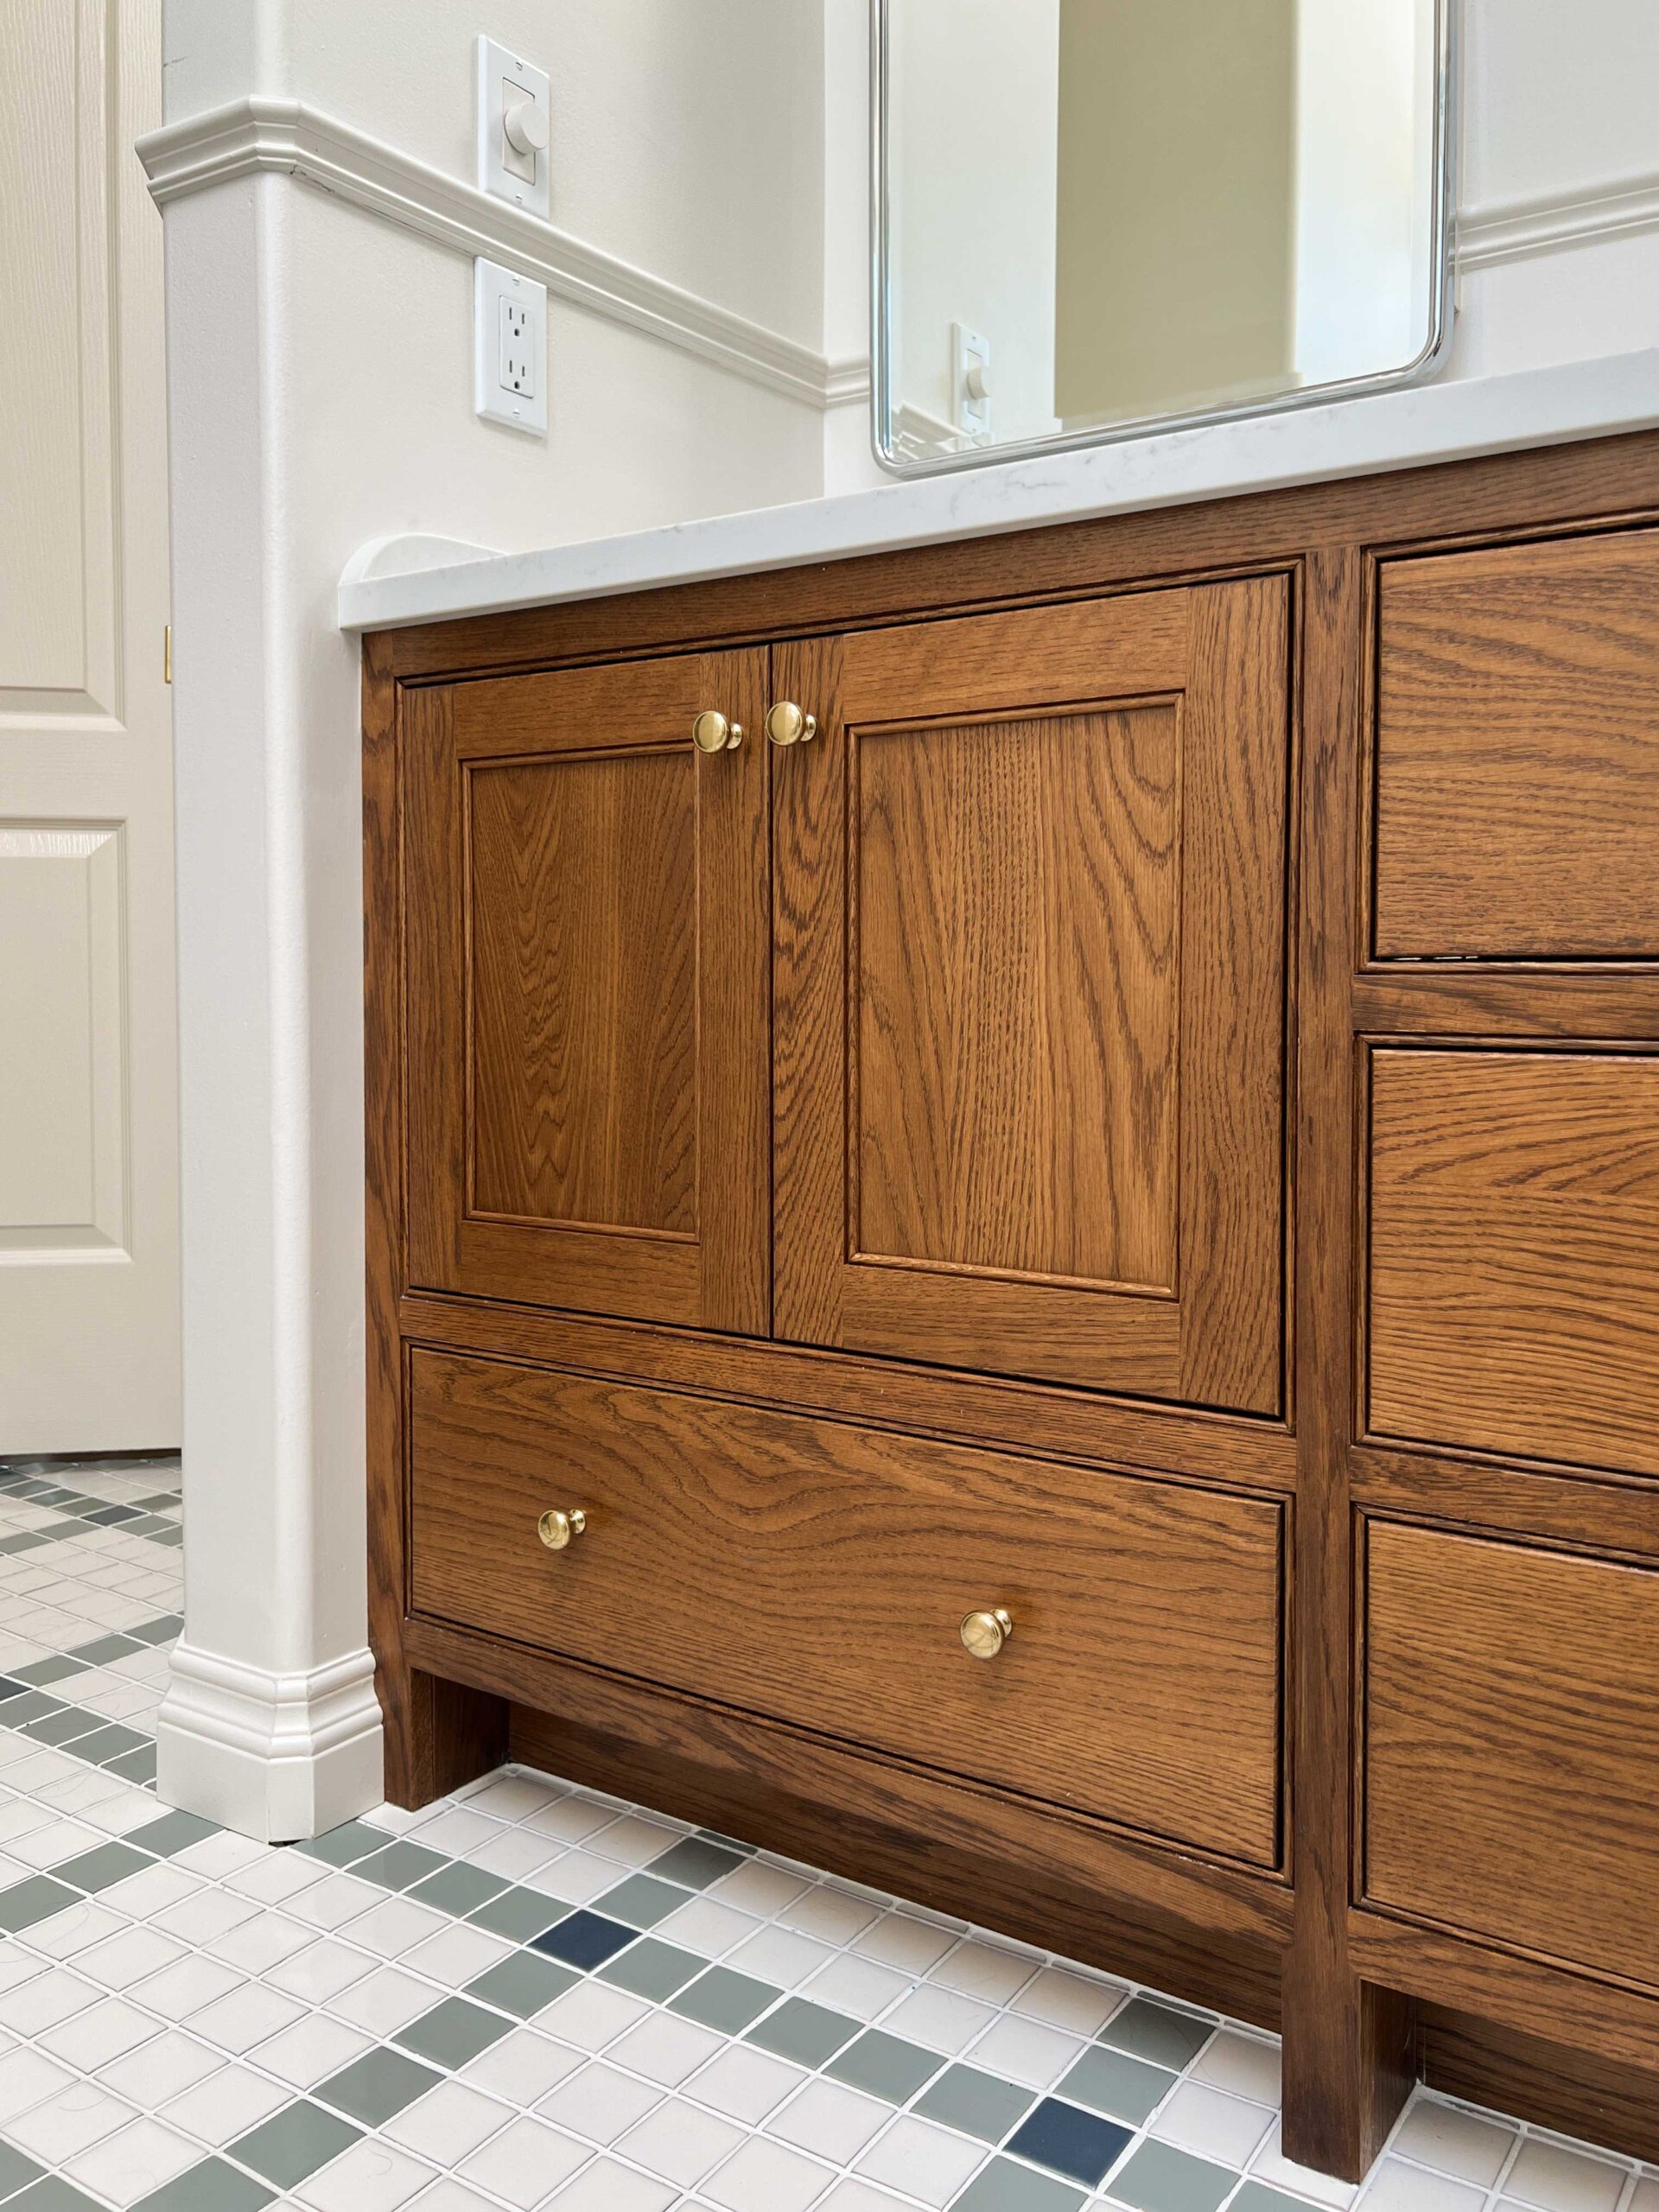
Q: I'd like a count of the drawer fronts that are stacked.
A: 3